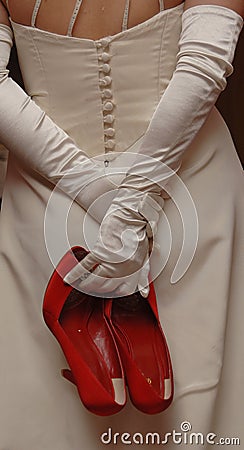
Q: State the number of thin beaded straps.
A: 4